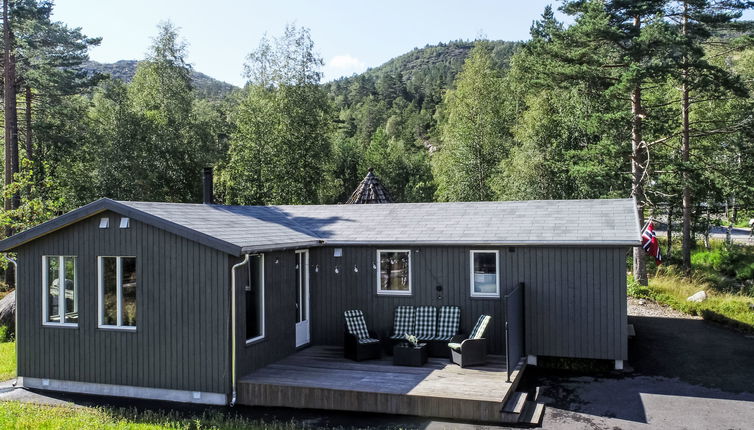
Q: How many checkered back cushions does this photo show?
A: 5